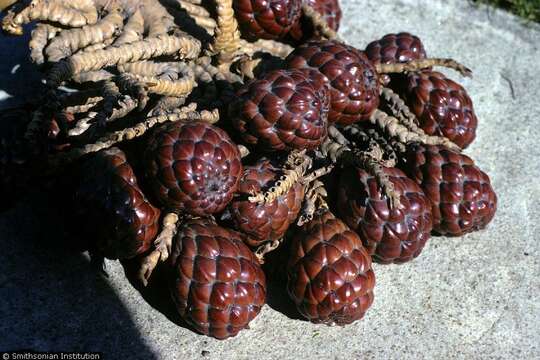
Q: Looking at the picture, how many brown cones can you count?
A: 13